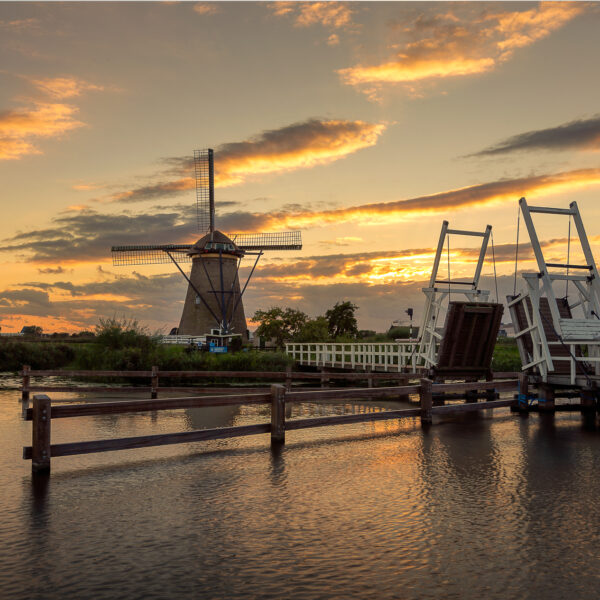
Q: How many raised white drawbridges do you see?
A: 2